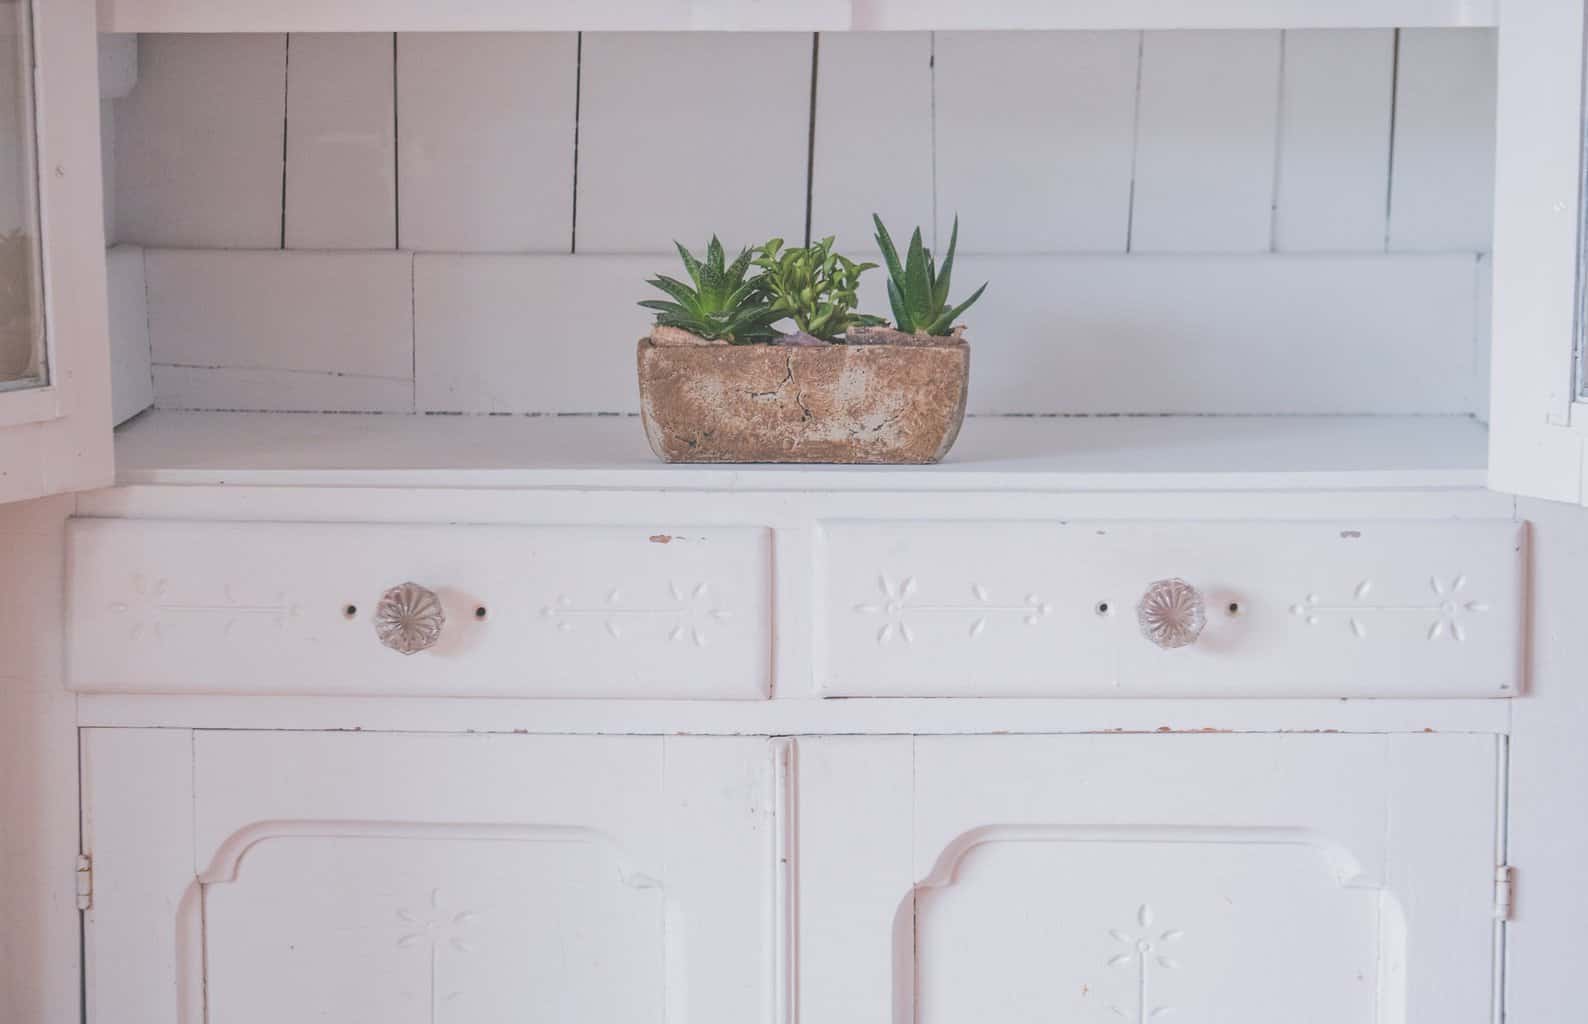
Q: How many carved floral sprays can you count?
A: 6